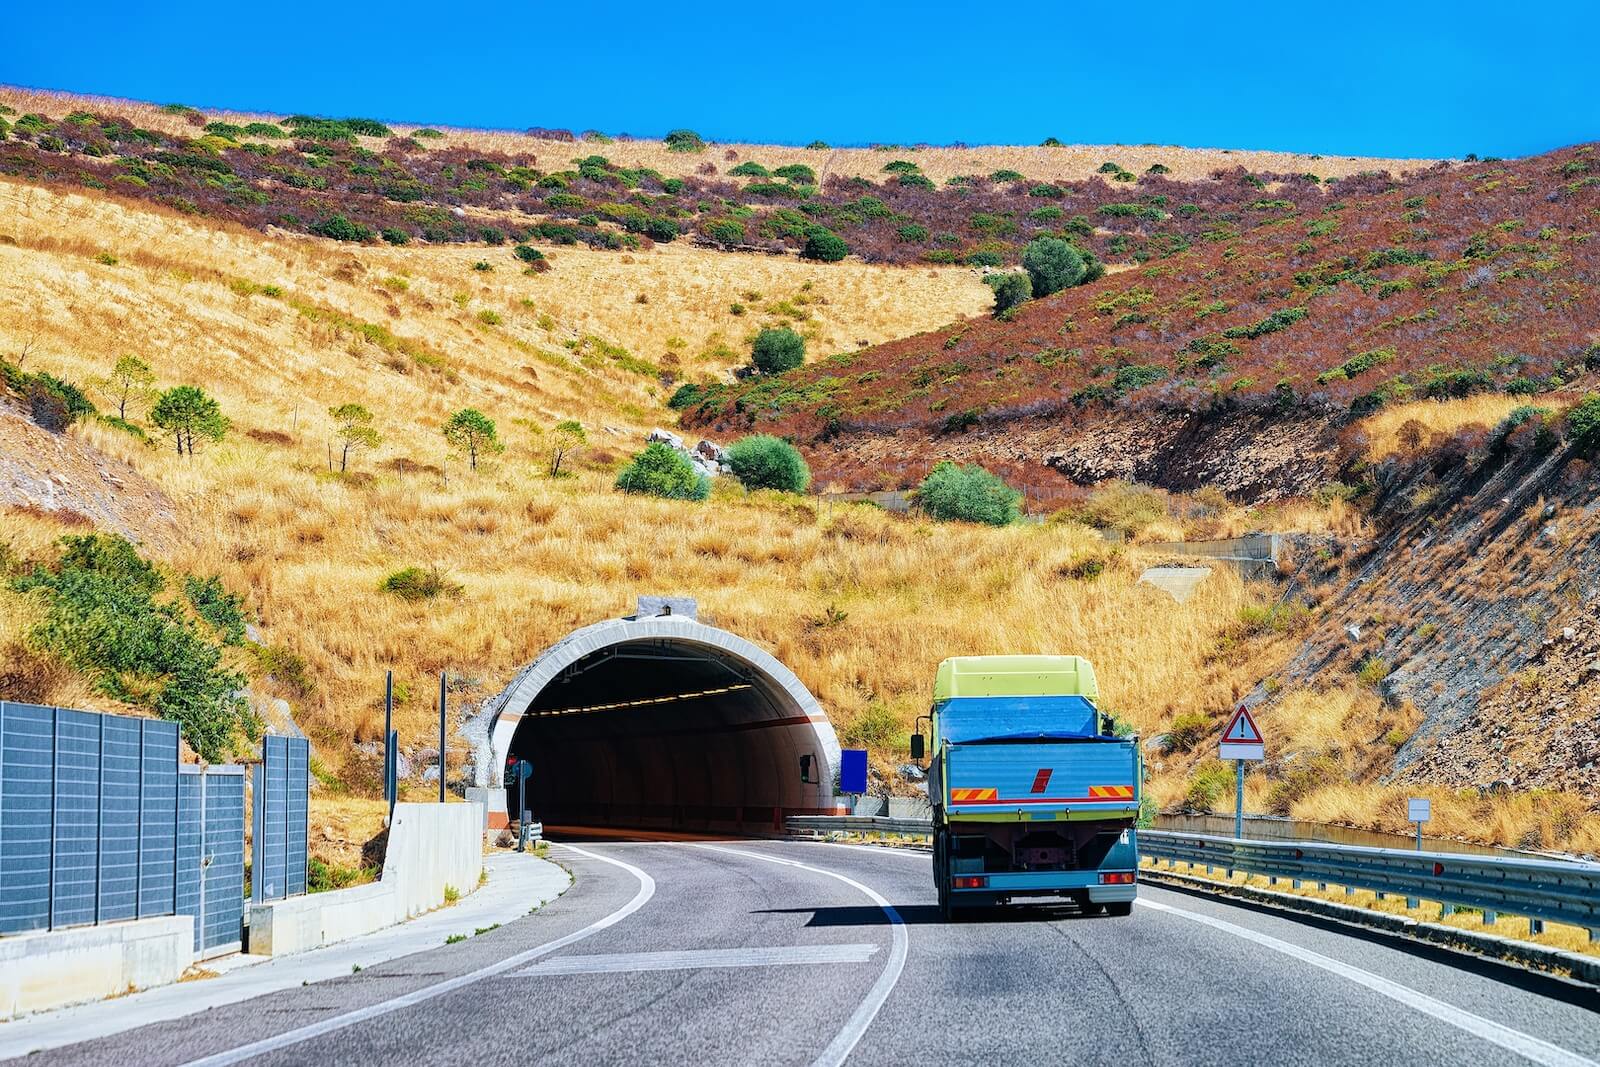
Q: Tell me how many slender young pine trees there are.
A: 5